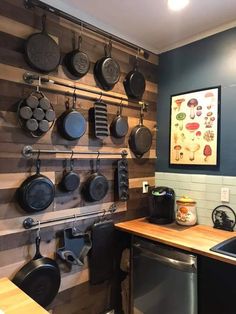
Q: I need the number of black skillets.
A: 11